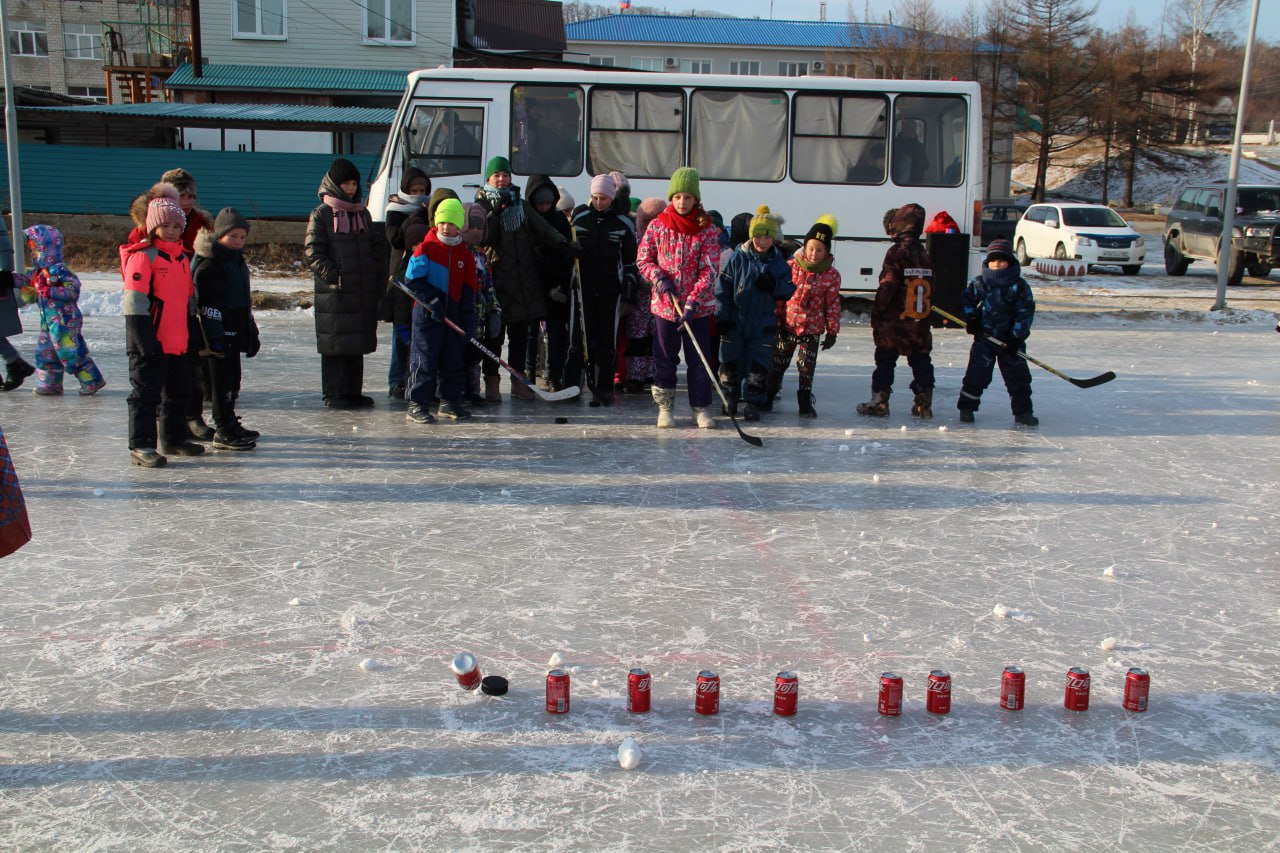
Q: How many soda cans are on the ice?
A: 10